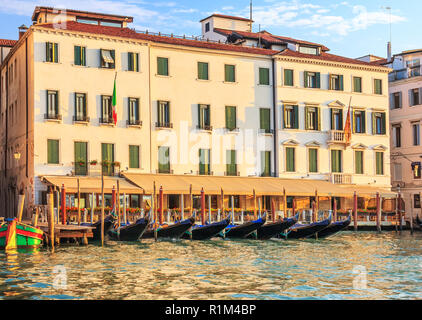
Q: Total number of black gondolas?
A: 8